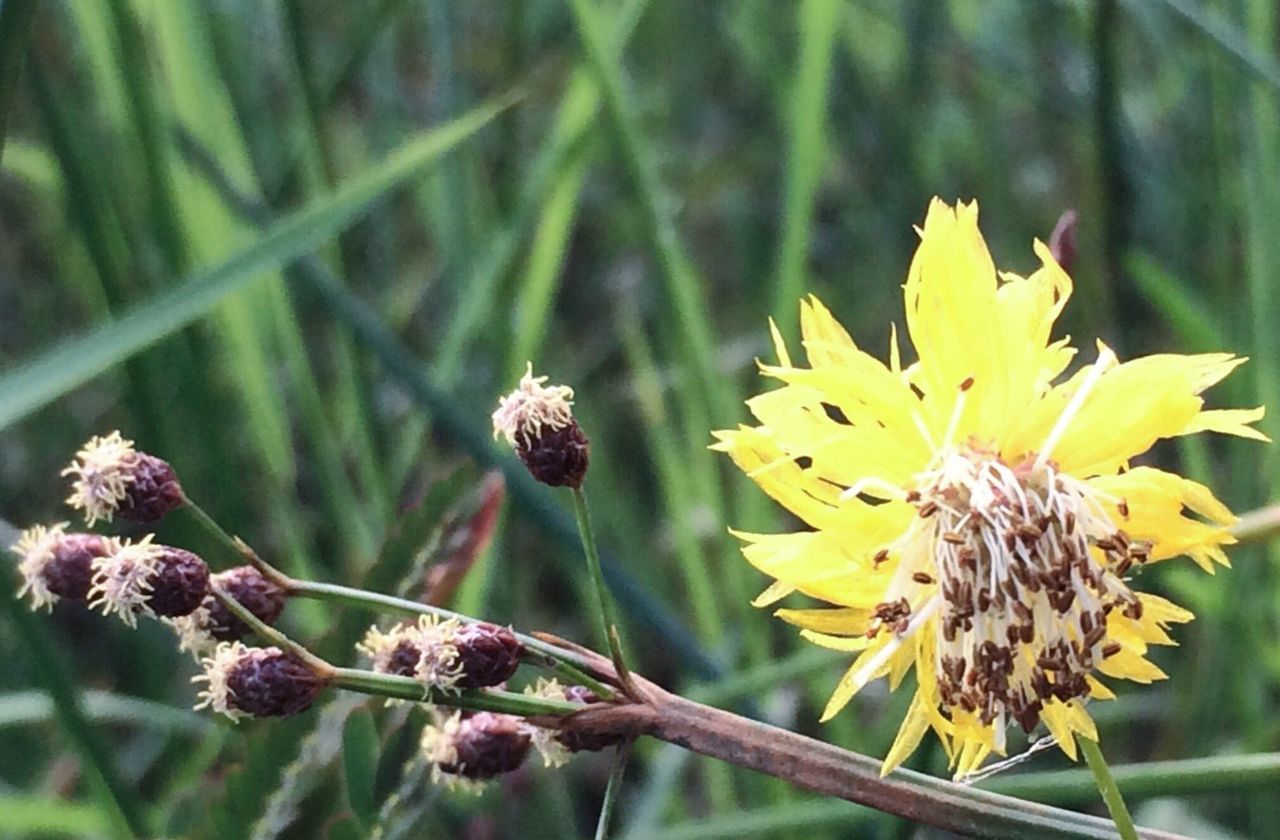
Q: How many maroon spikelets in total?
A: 10